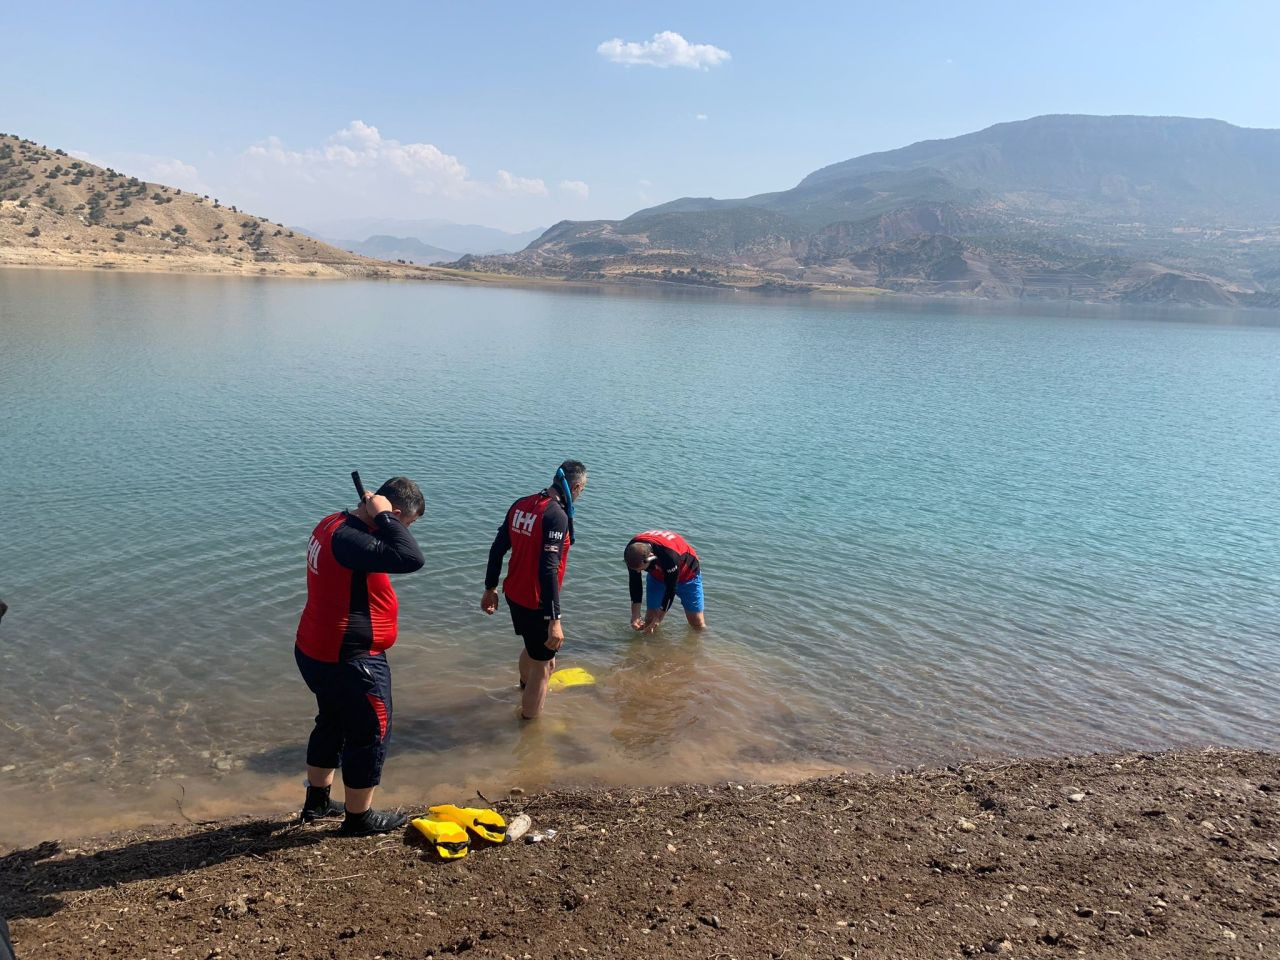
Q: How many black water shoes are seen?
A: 2